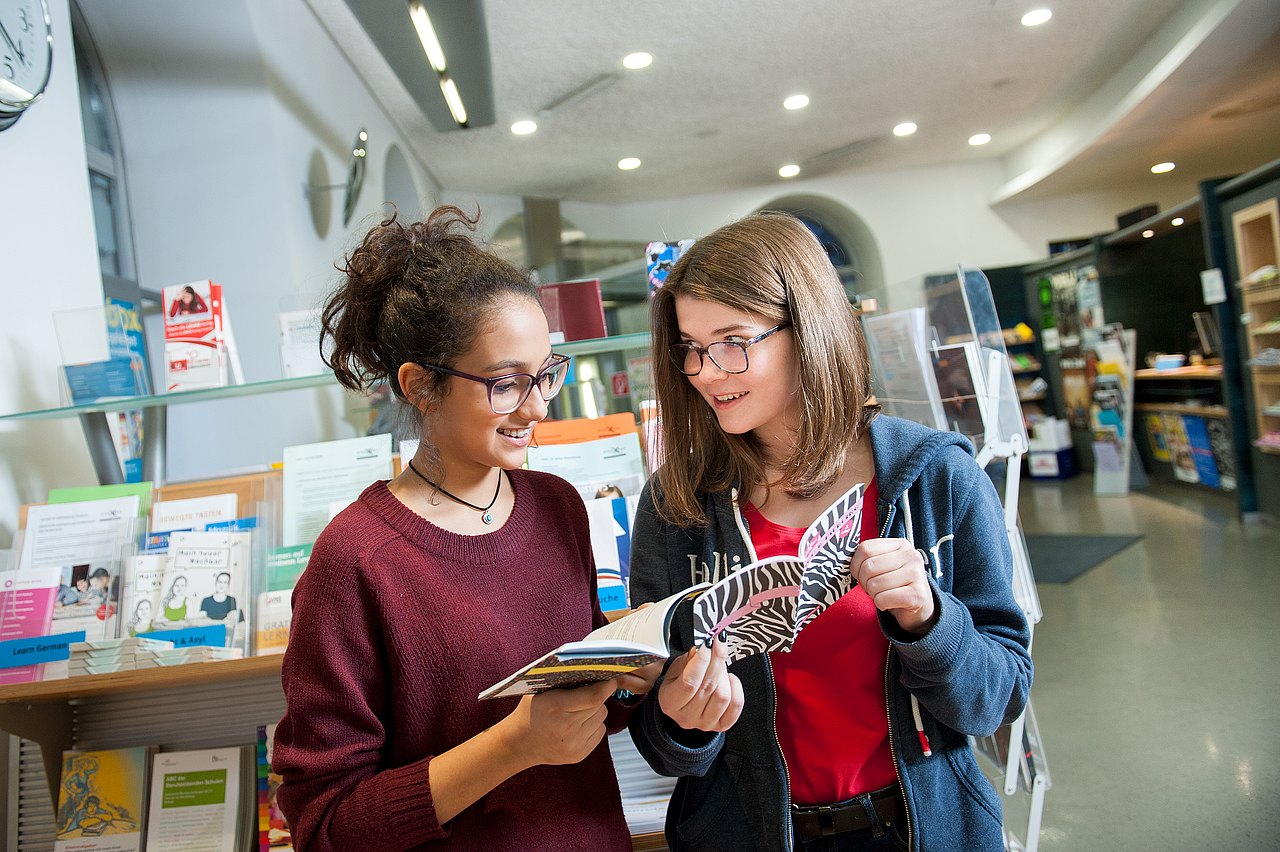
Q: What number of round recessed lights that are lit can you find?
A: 11